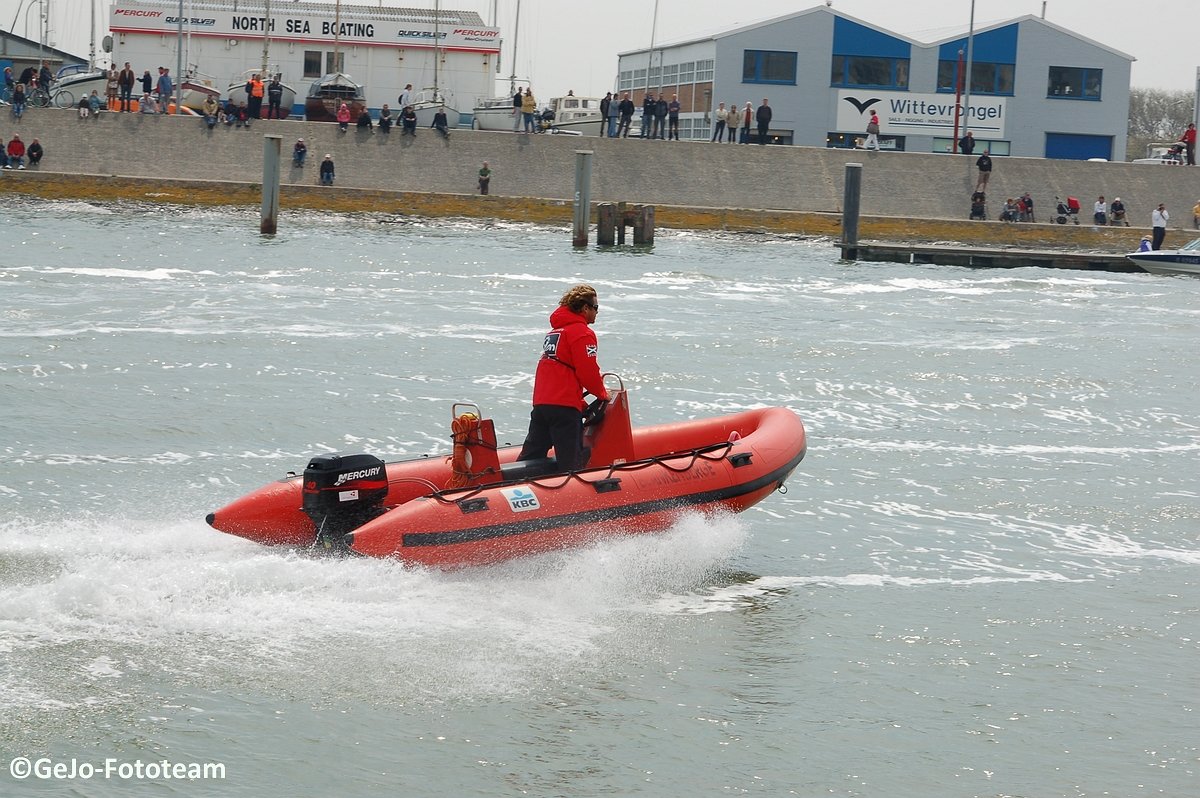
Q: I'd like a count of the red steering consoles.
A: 1